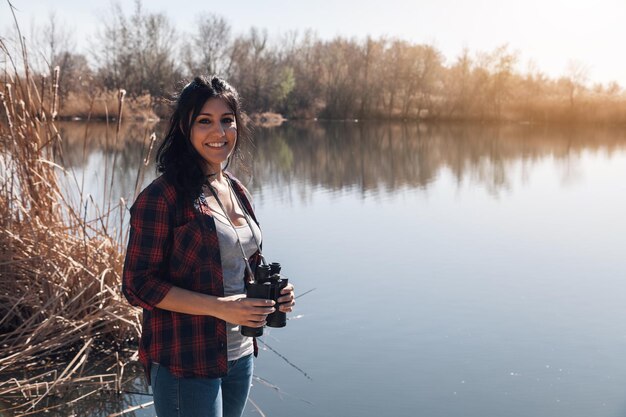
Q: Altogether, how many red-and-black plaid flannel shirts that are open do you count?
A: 1